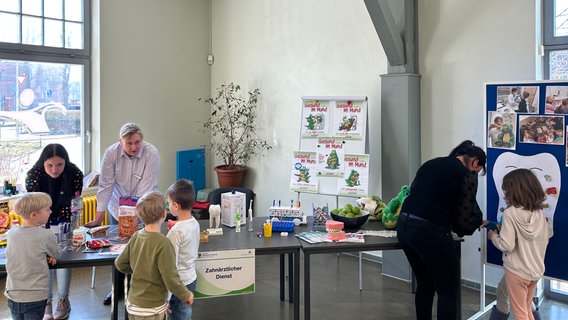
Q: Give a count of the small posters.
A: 5